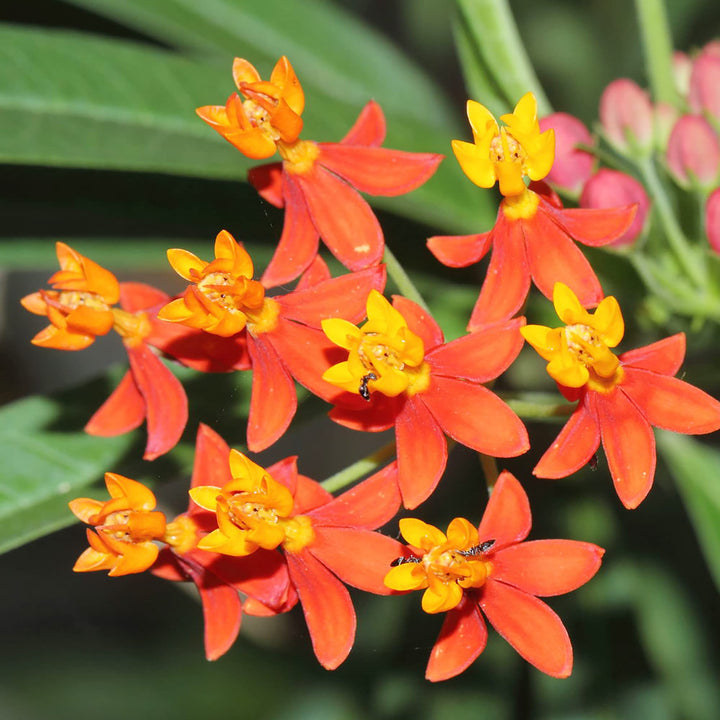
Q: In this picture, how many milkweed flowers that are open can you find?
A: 9